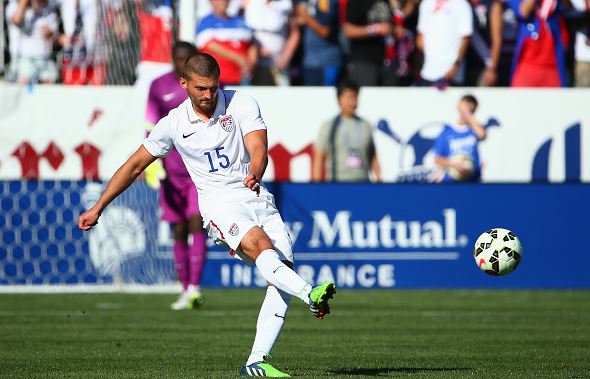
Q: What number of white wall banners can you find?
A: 1